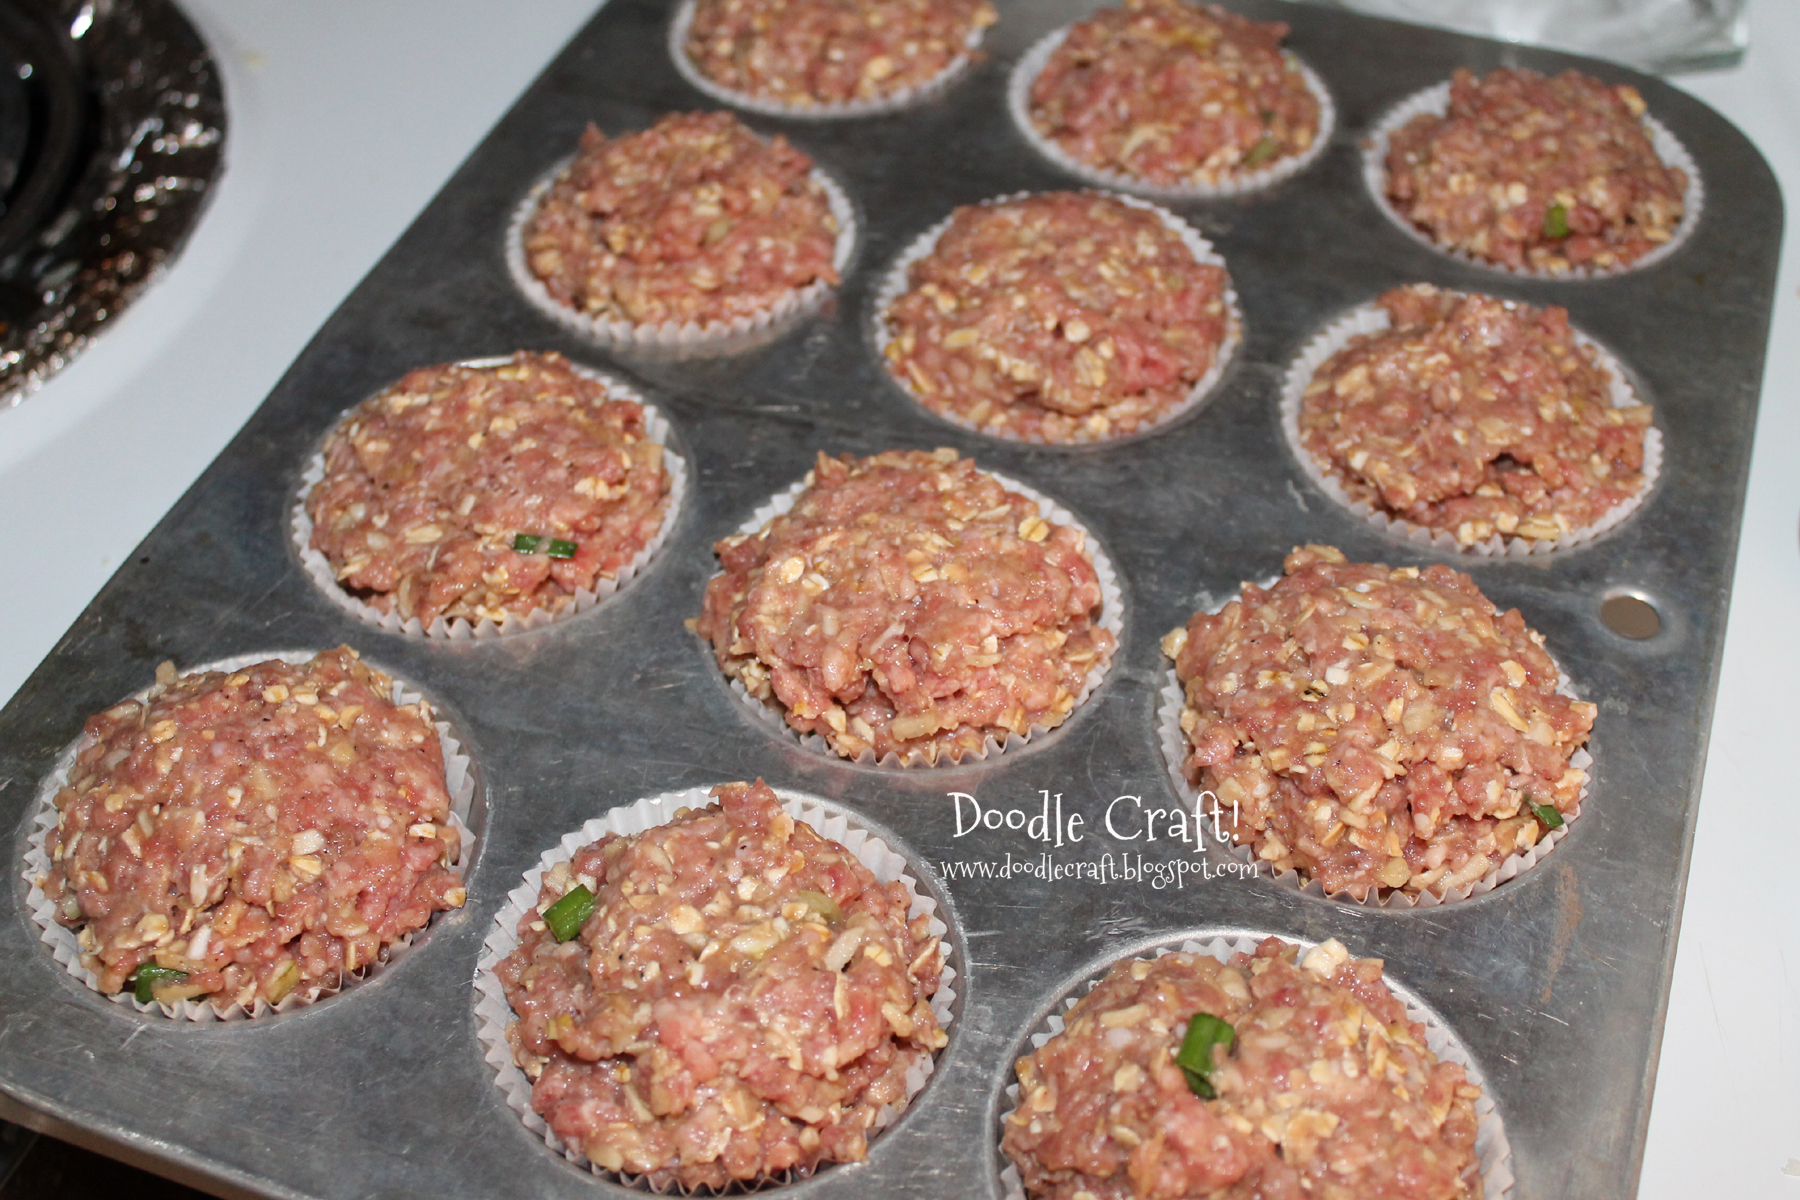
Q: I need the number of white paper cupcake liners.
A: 12